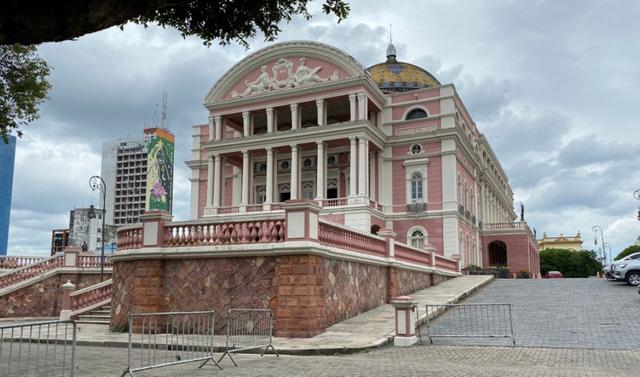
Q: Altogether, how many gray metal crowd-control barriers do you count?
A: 4